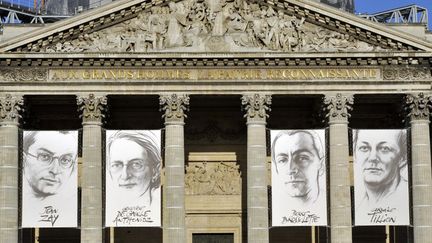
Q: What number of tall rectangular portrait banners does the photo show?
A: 4